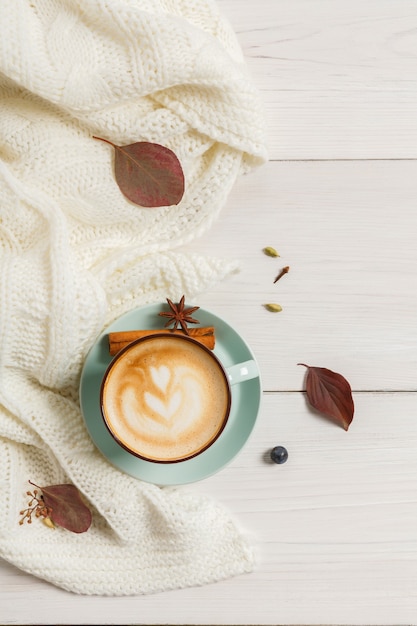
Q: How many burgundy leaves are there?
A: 3